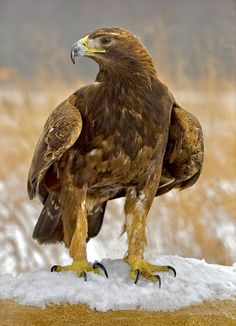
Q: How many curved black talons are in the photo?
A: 6